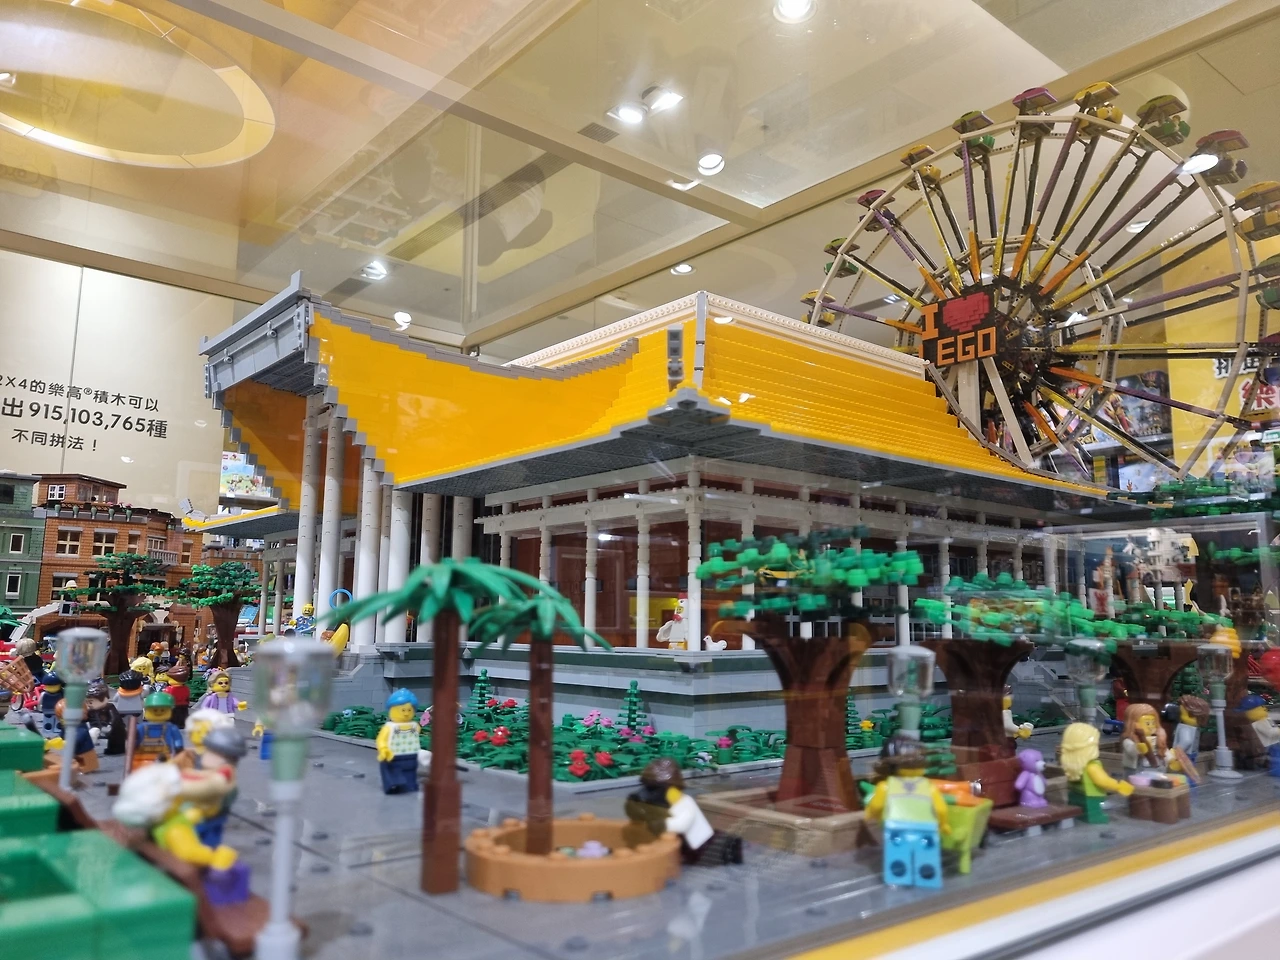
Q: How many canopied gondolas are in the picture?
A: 12